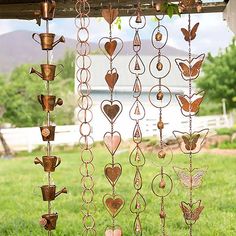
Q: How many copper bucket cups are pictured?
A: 8